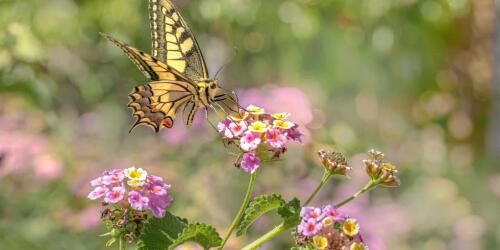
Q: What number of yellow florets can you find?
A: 11